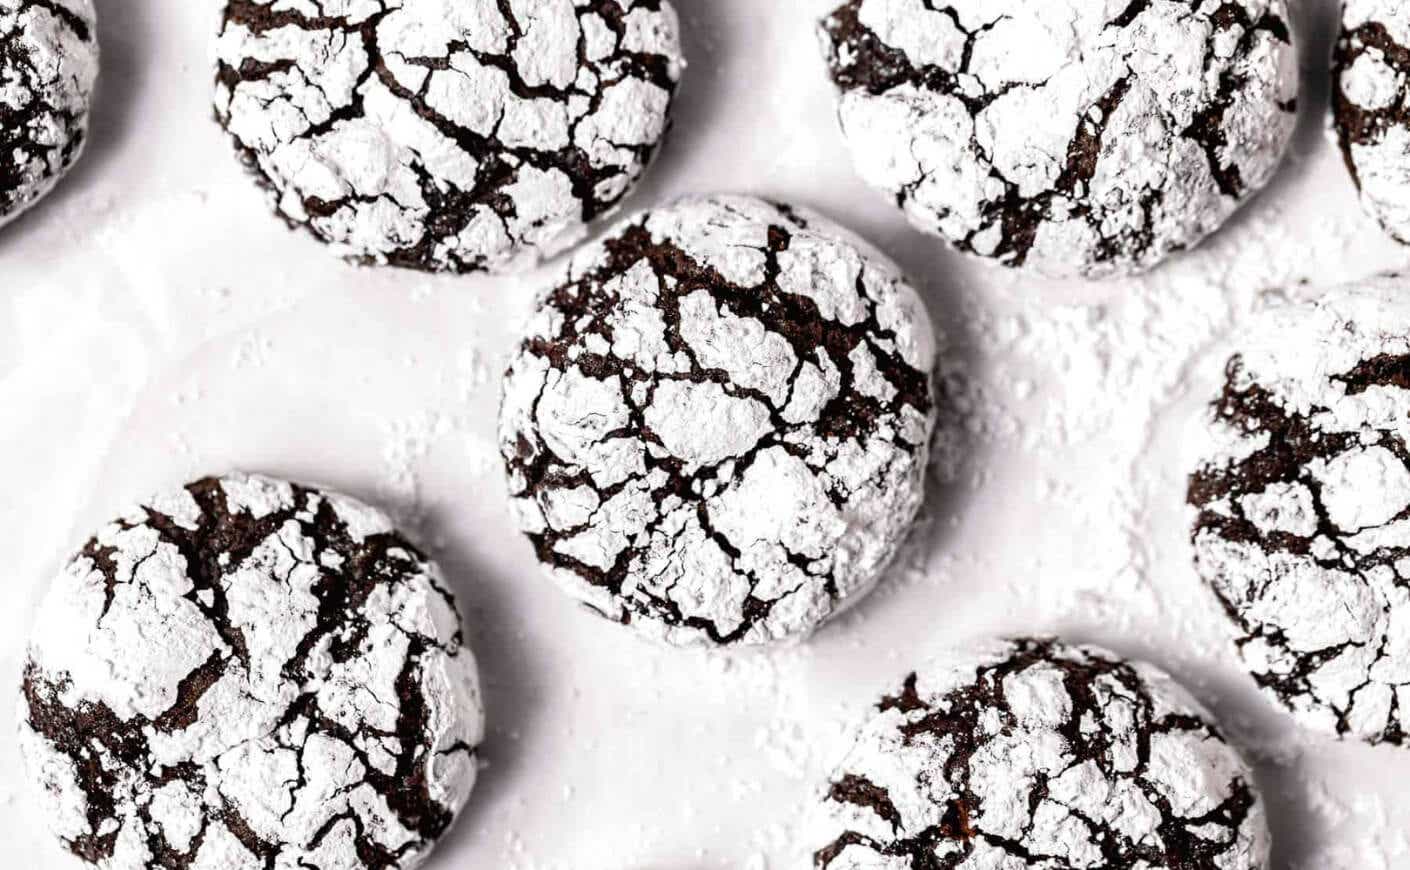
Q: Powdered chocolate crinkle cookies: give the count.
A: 8